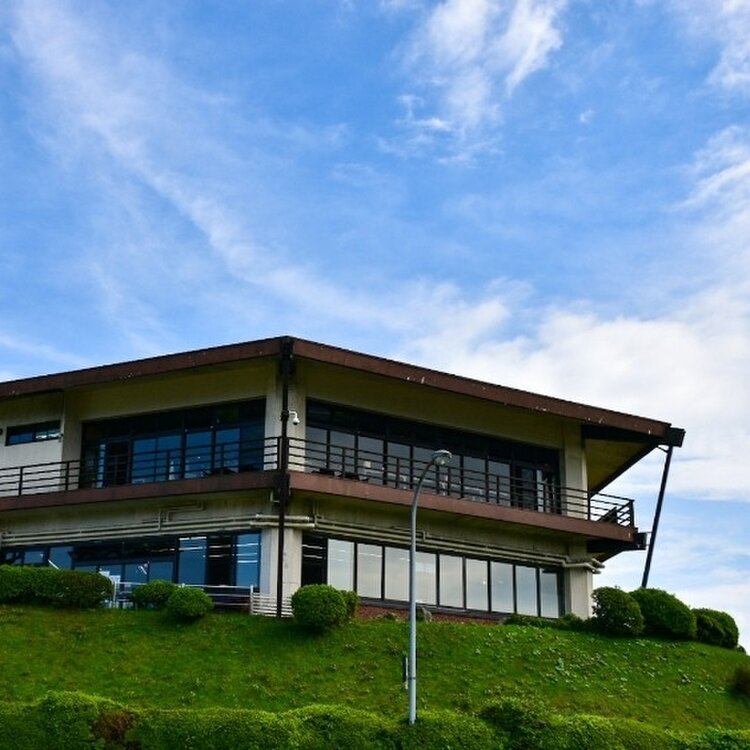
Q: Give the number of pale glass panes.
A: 9